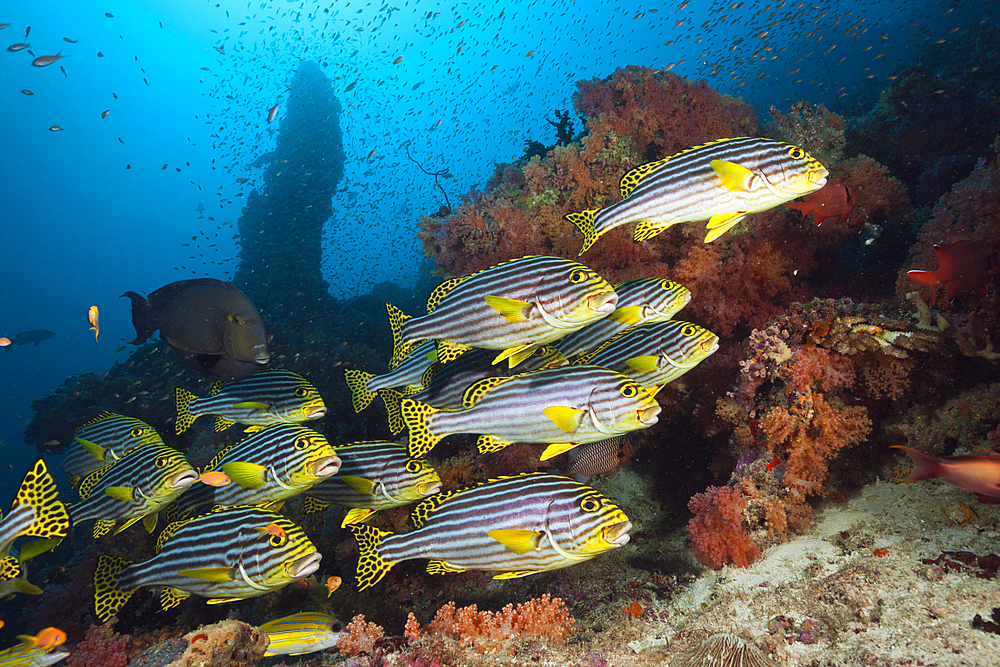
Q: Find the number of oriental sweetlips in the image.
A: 15